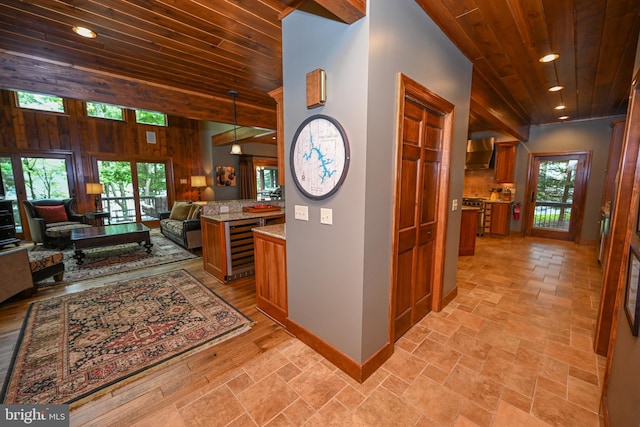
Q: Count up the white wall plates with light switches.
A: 2